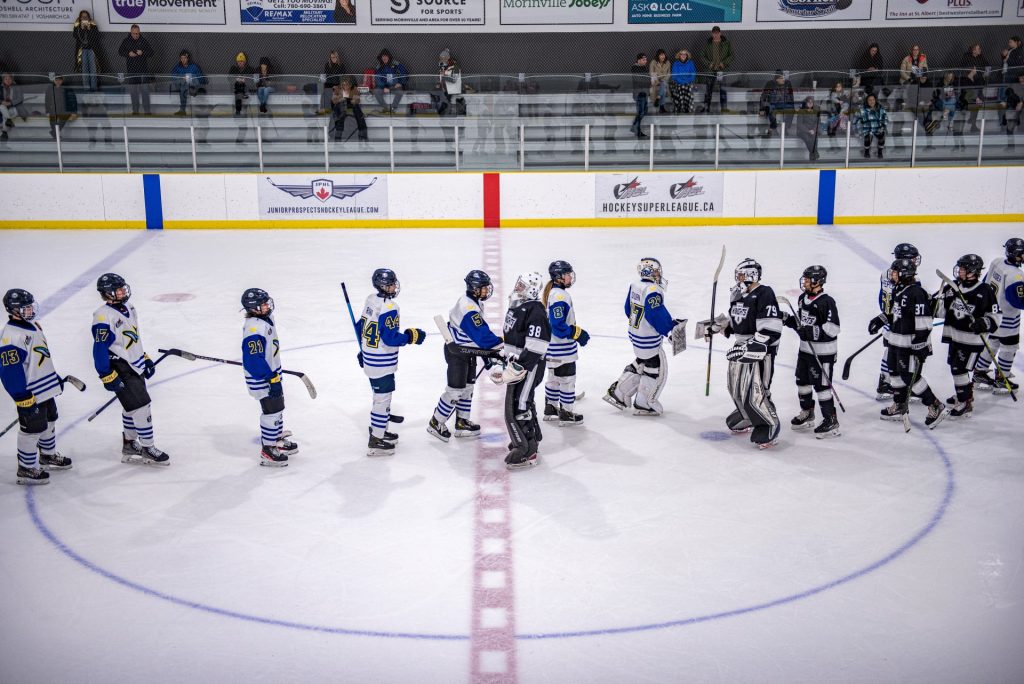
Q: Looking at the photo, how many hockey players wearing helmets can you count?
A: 14